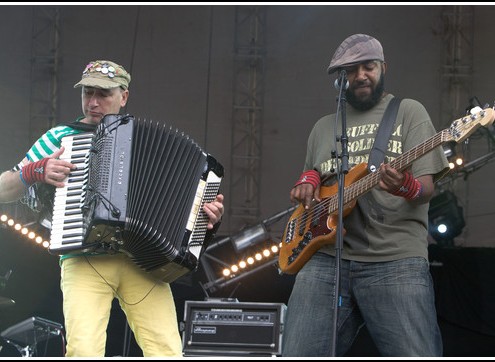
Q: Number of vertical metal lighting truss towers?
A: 3